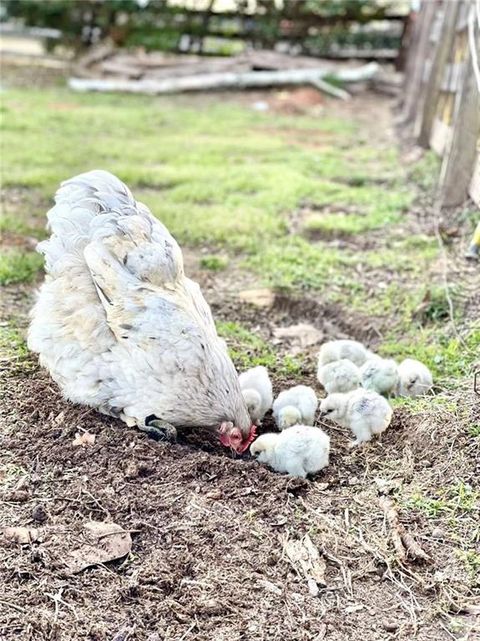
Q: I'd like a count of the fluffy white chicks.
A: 8